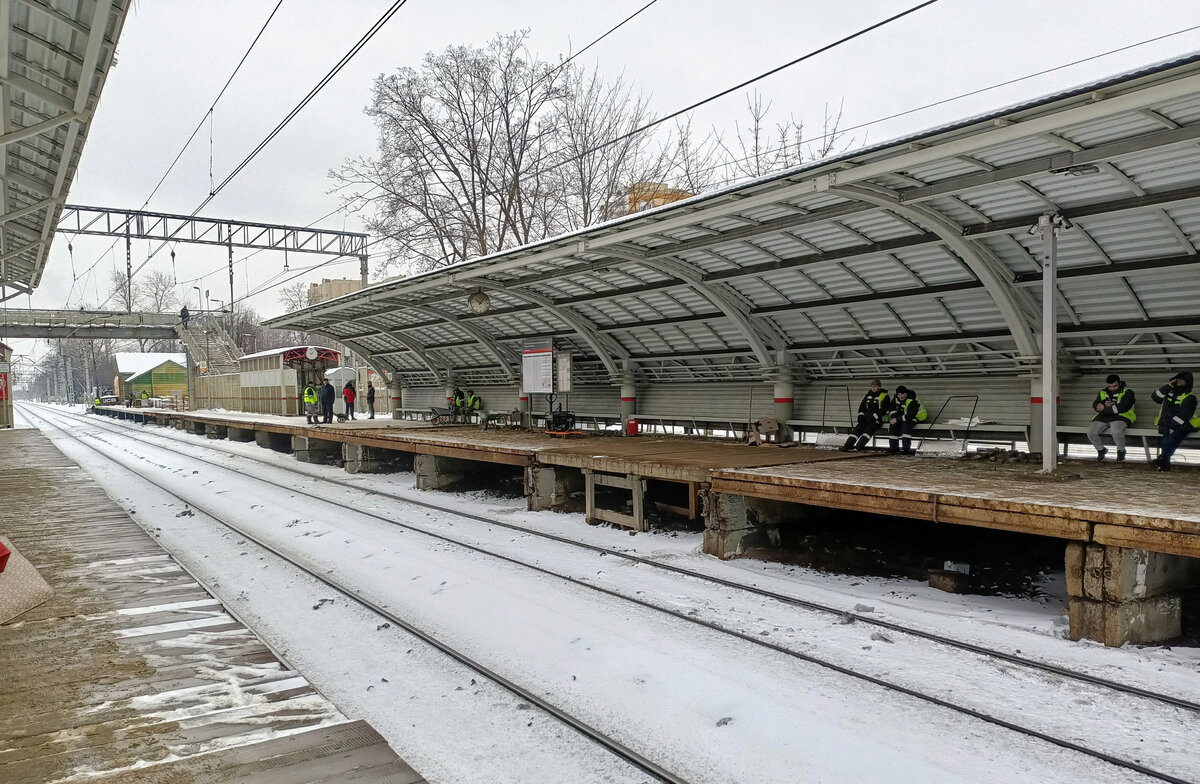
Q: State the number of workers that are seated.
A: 6